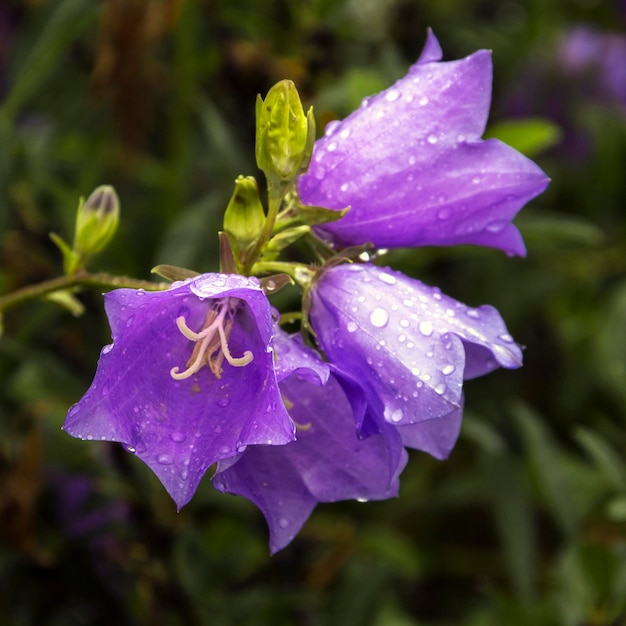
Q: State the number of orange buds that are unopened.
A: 0